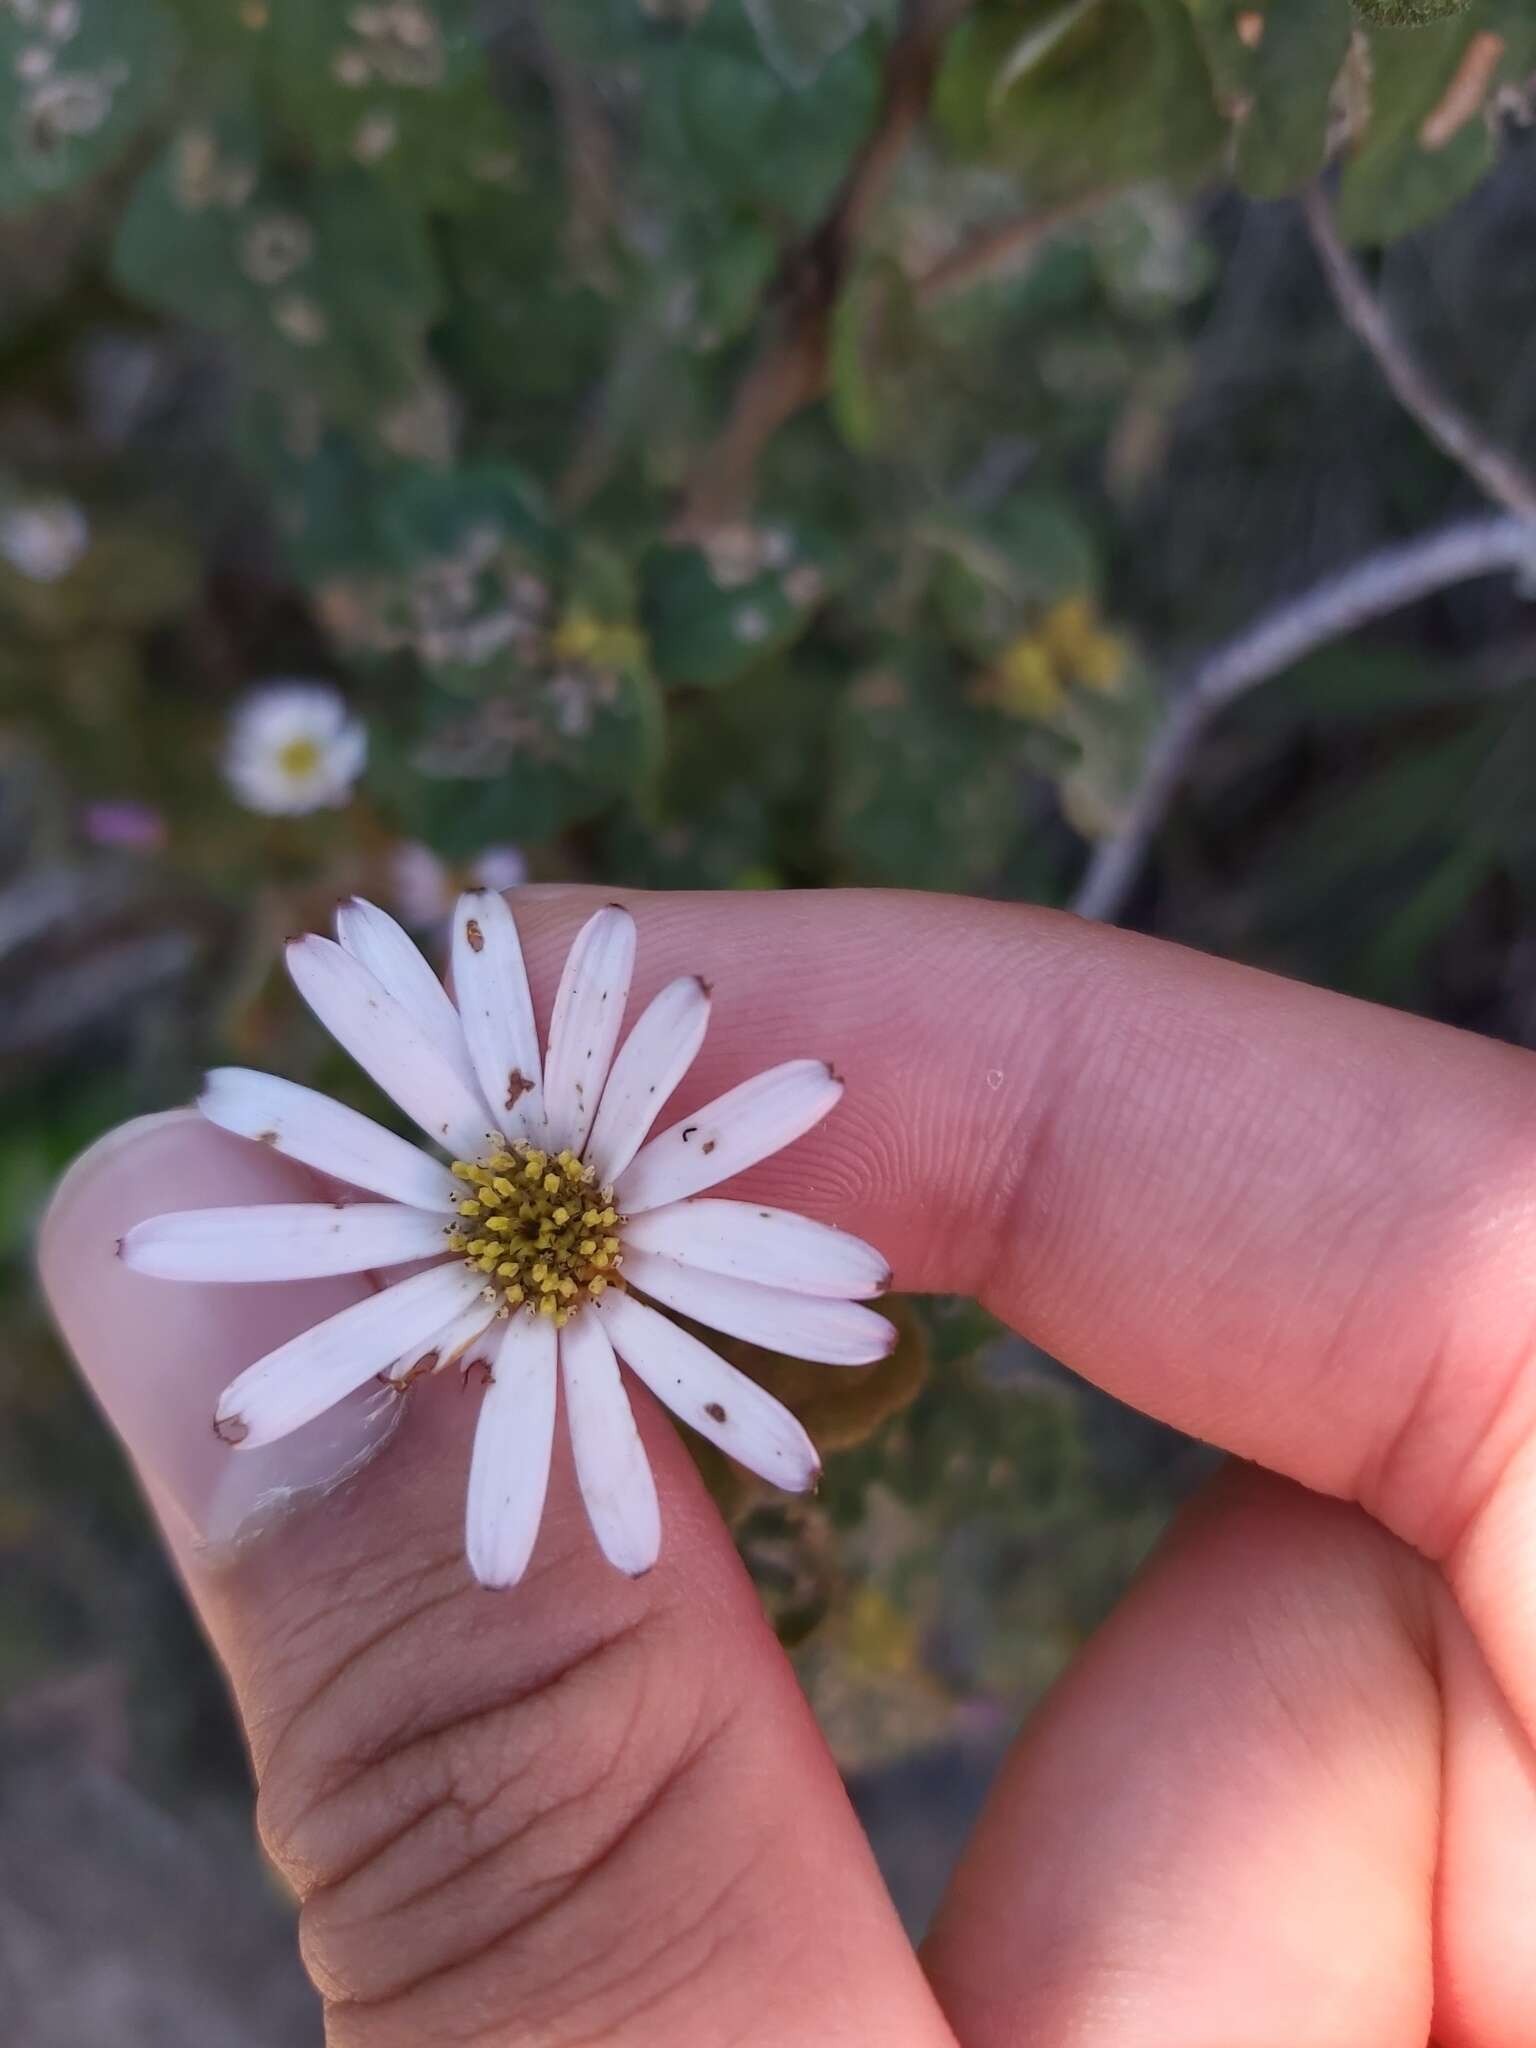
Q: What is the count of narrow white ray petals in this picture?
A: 14